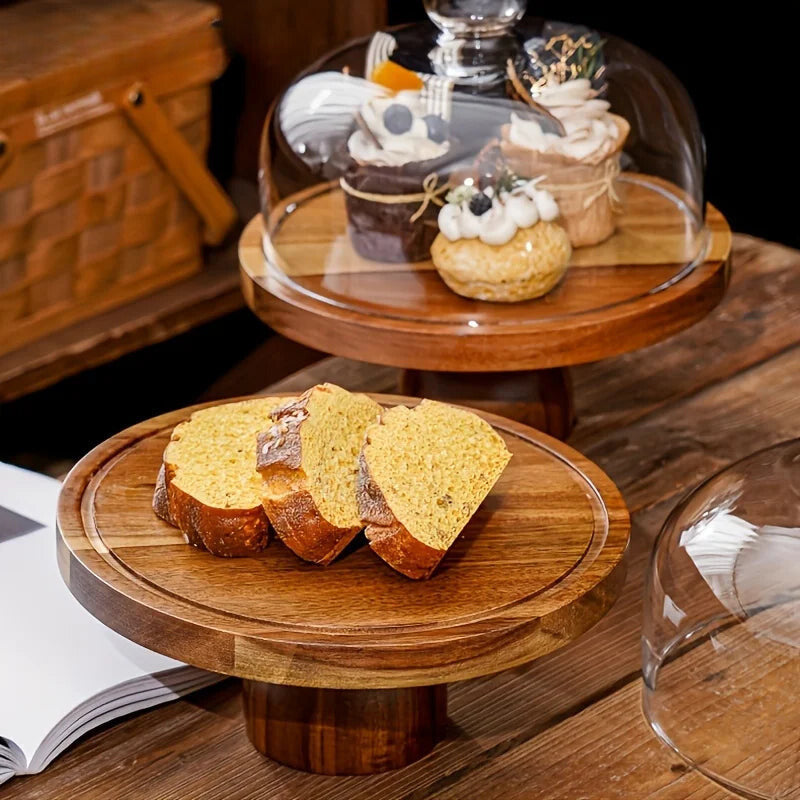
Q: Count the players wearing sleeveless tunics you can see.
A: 0